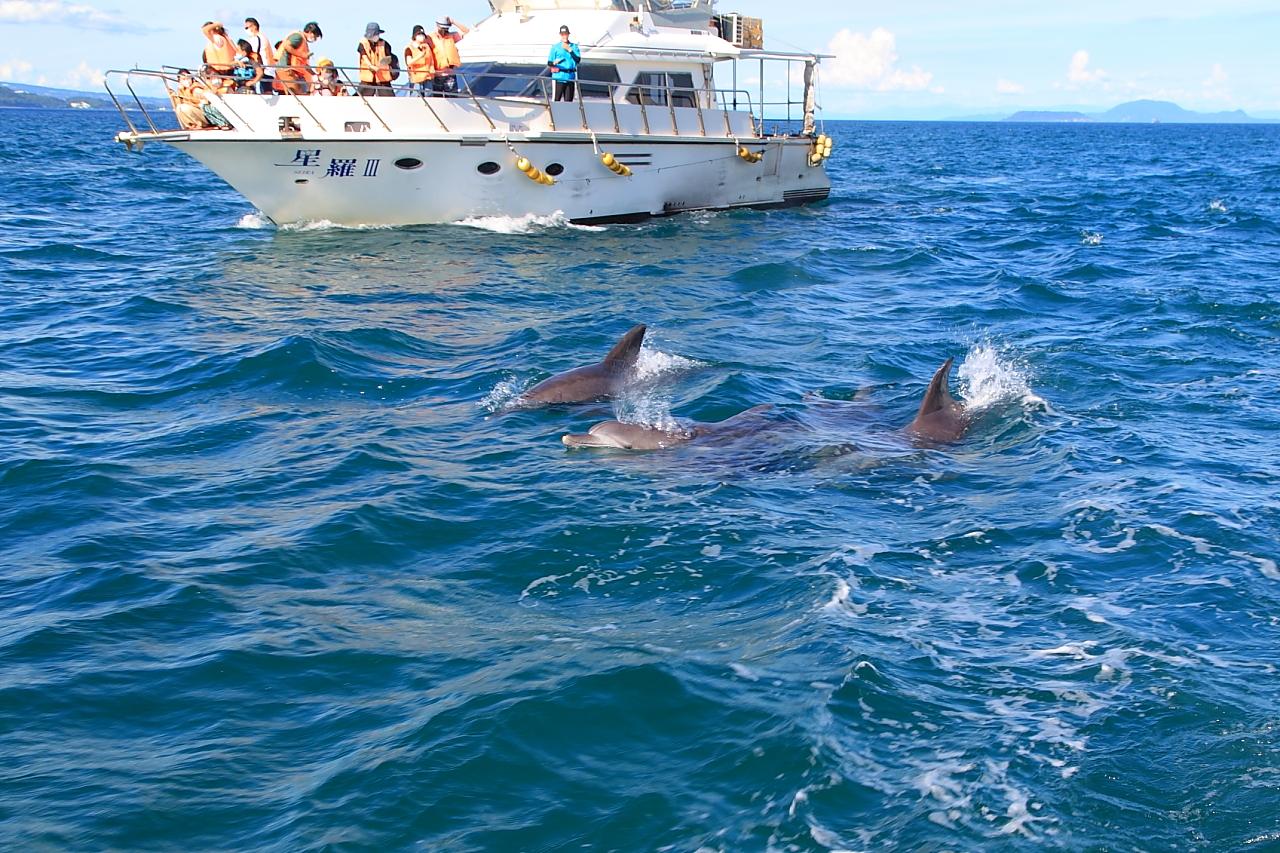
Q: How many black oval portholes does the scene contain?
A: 3